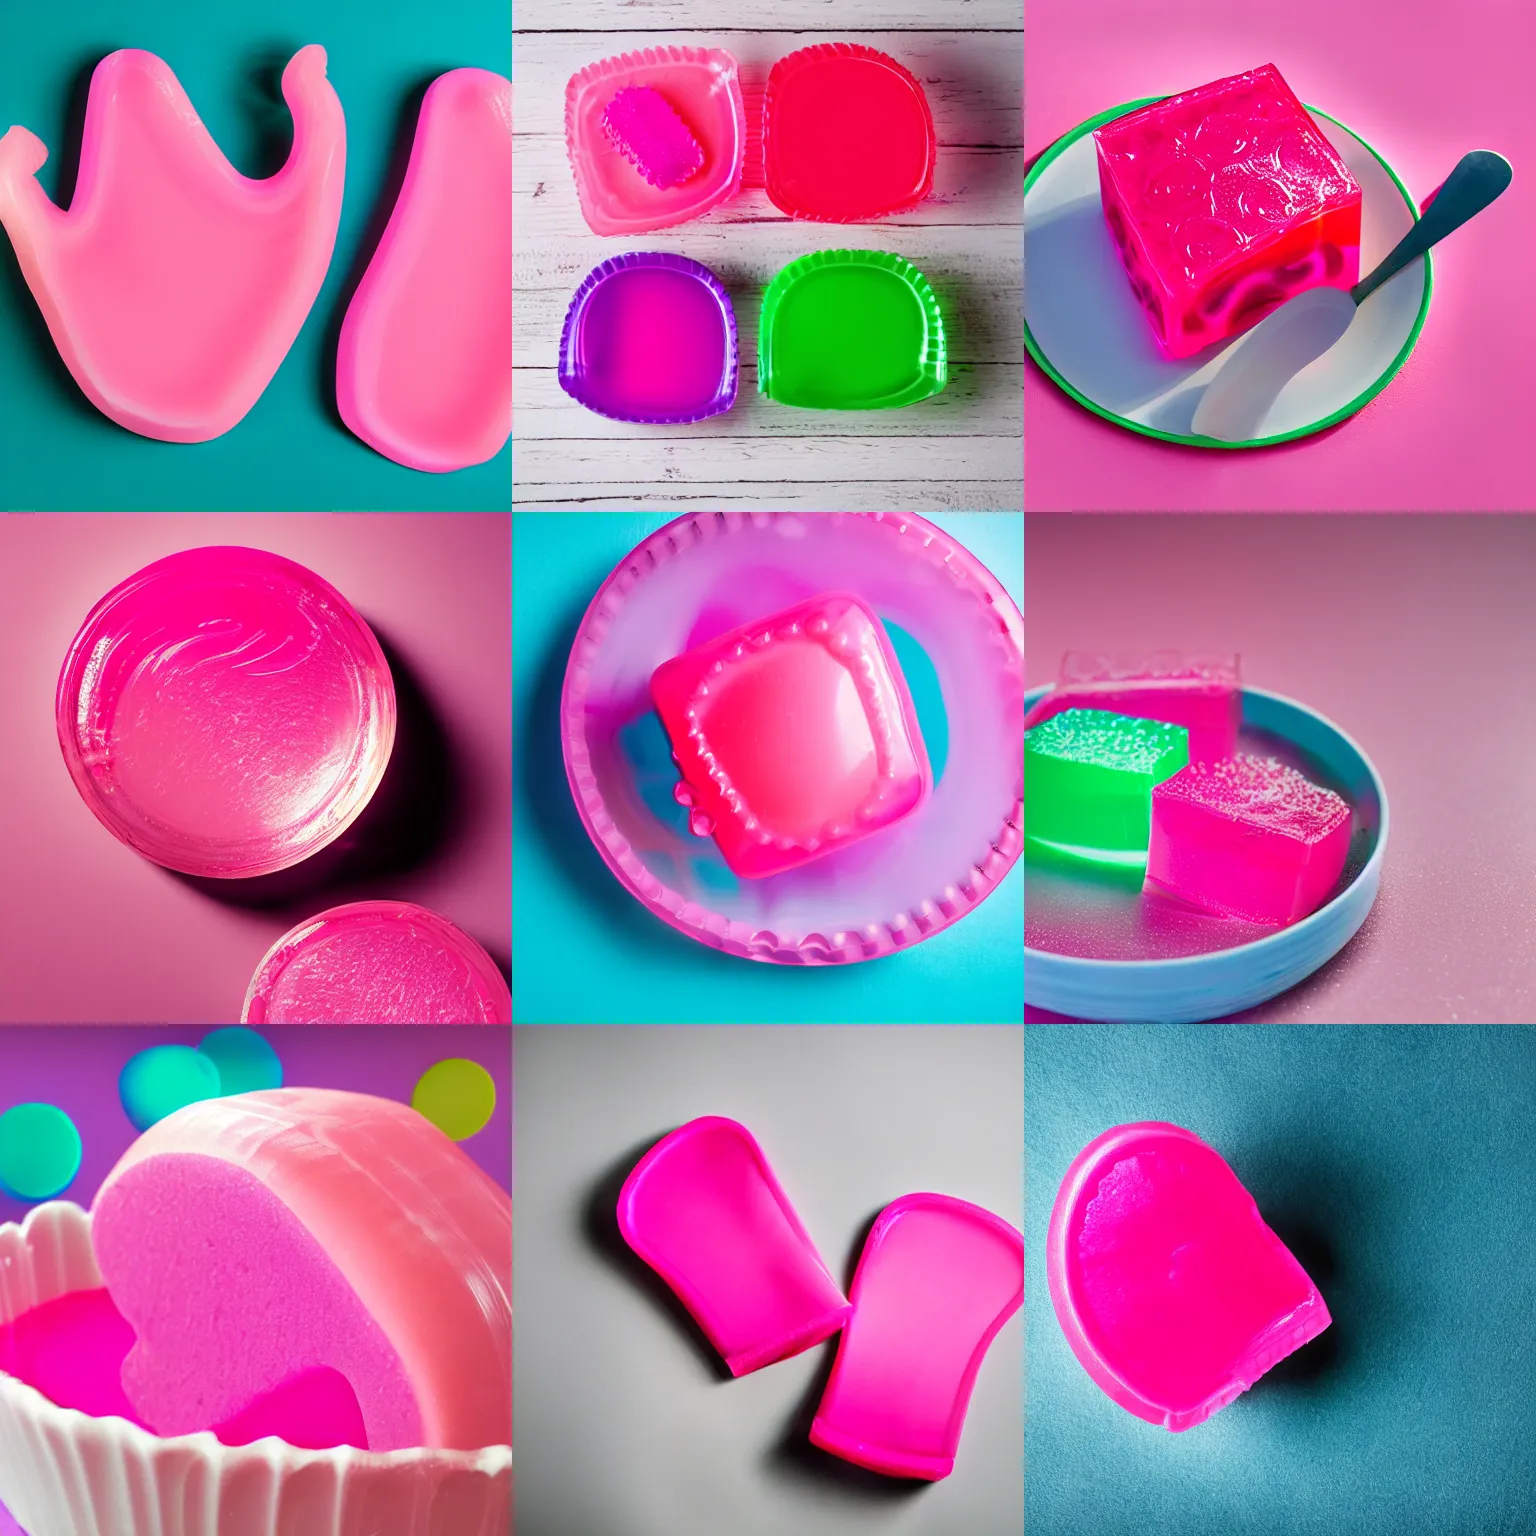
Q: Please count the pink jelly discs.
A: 2